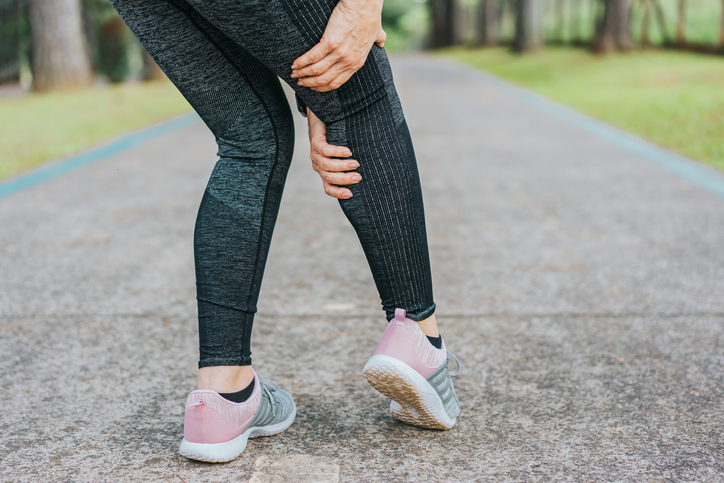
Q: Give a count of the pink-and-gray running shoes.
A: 2